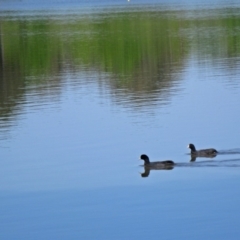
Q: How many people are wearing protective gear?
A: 0